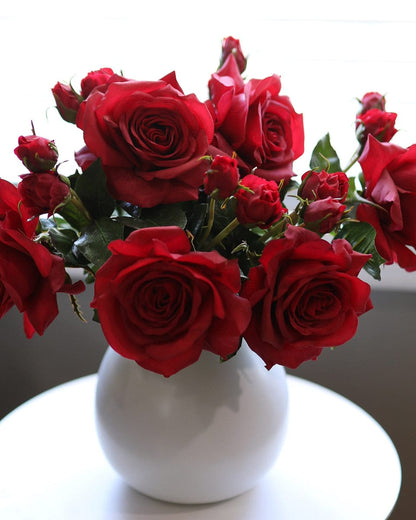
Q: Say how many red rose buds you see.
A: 11